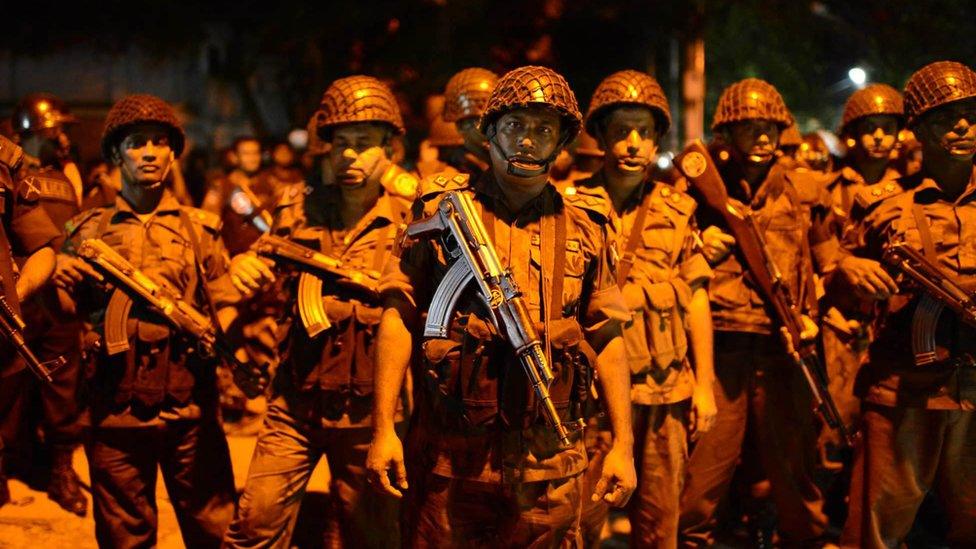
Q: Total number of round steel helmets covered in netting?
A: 8